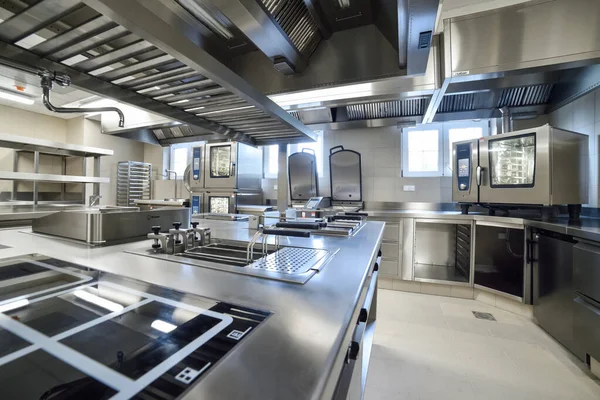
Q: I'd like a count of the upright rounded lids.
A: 2